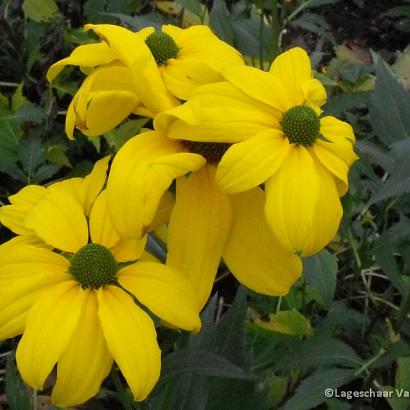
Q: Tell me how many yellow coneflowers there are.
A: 4